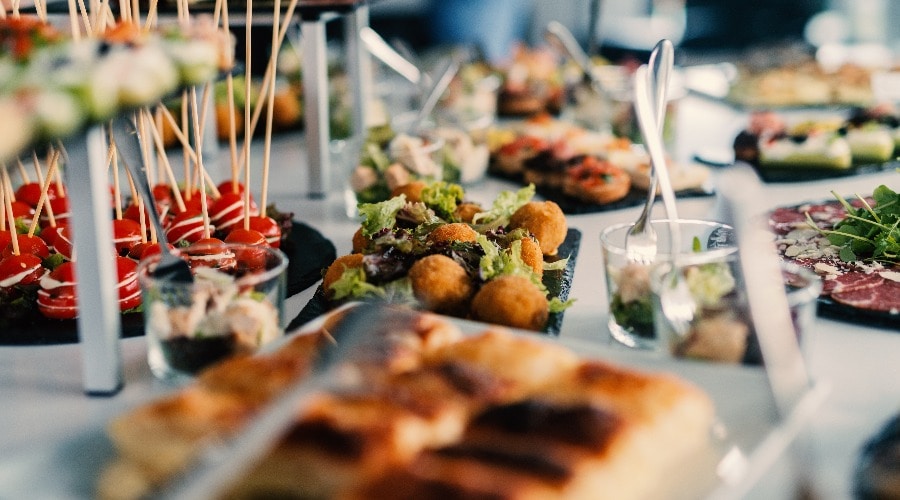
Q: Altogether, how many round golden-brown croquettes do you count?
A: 9